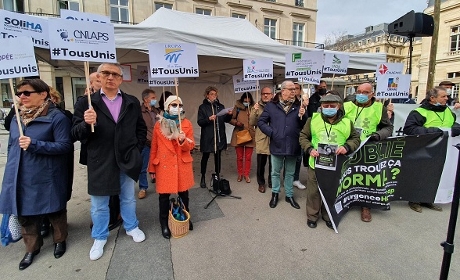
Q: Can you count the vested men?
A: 3